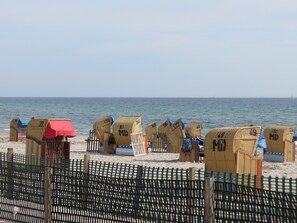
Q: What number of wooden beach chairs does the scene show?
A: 10